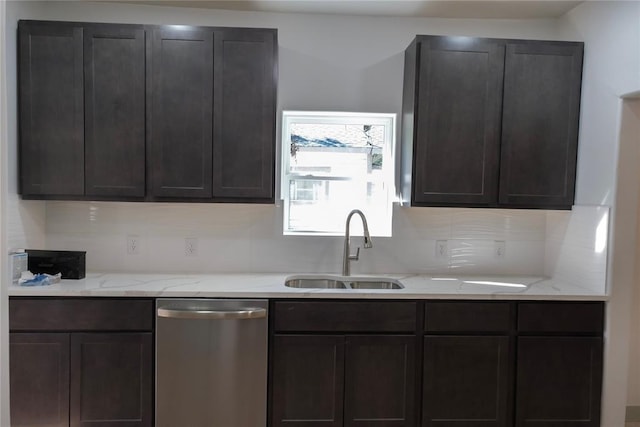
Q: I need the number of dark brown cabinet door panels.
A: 12